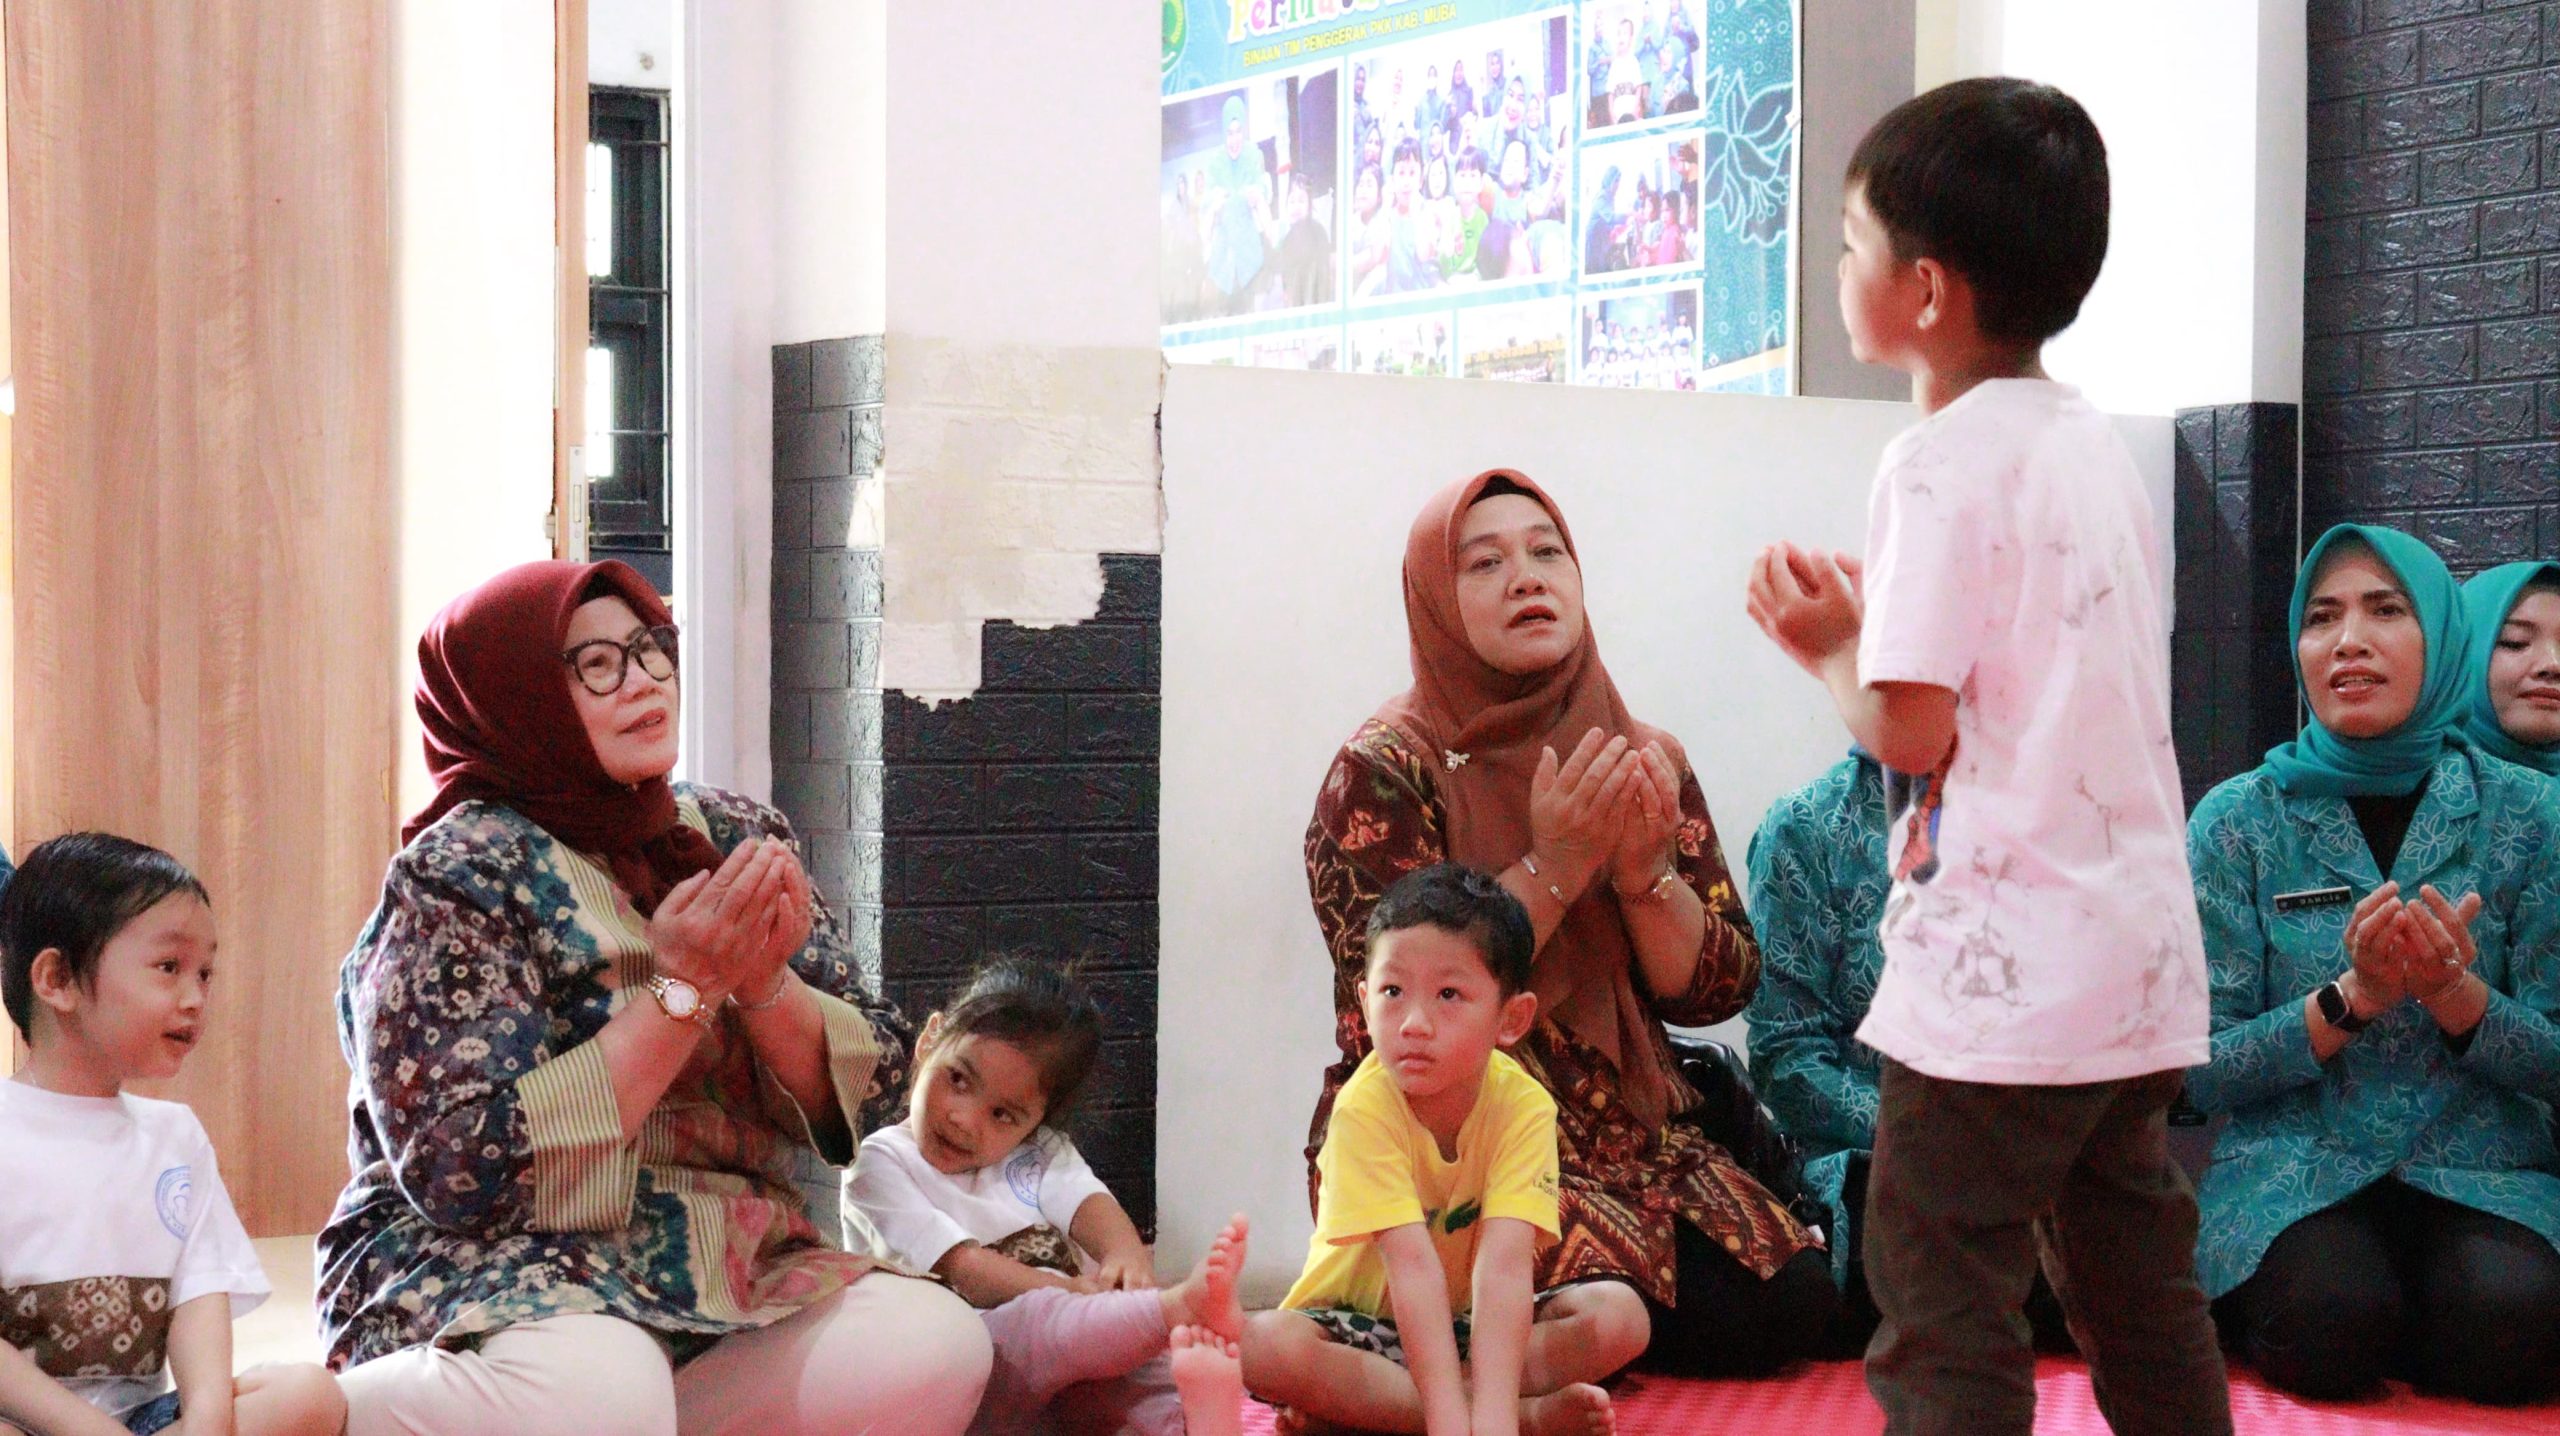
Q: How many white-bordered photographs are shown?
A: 9